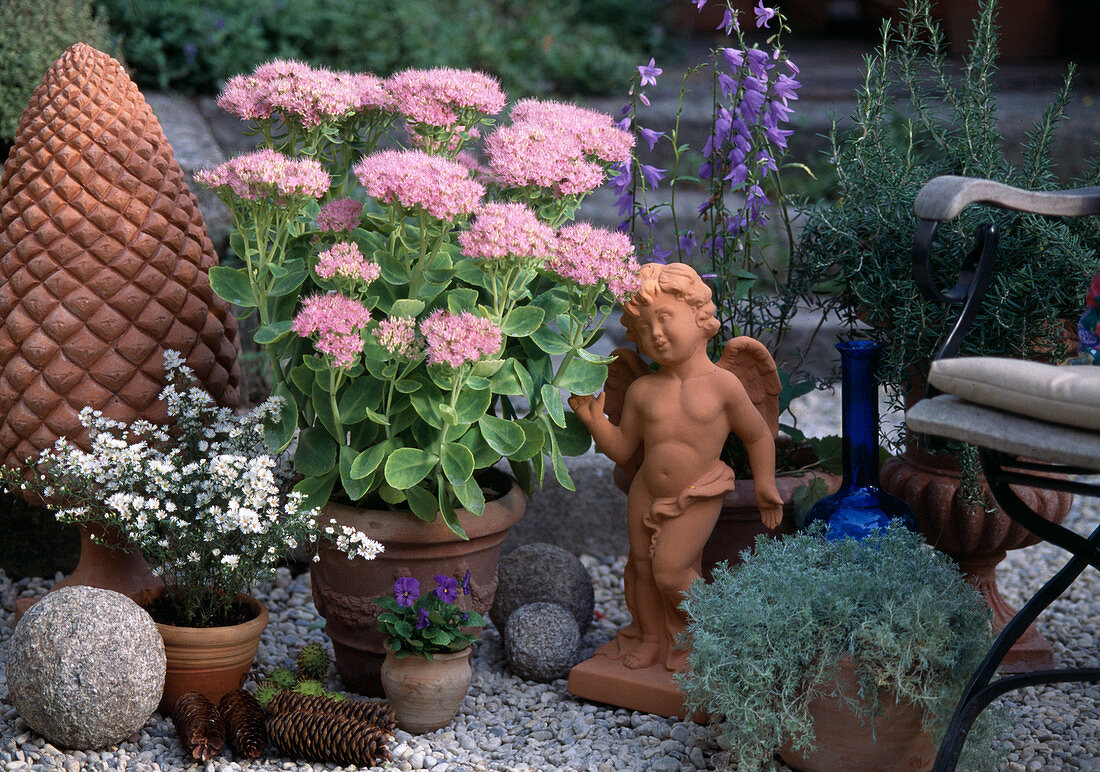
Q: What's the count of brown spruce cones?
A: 4